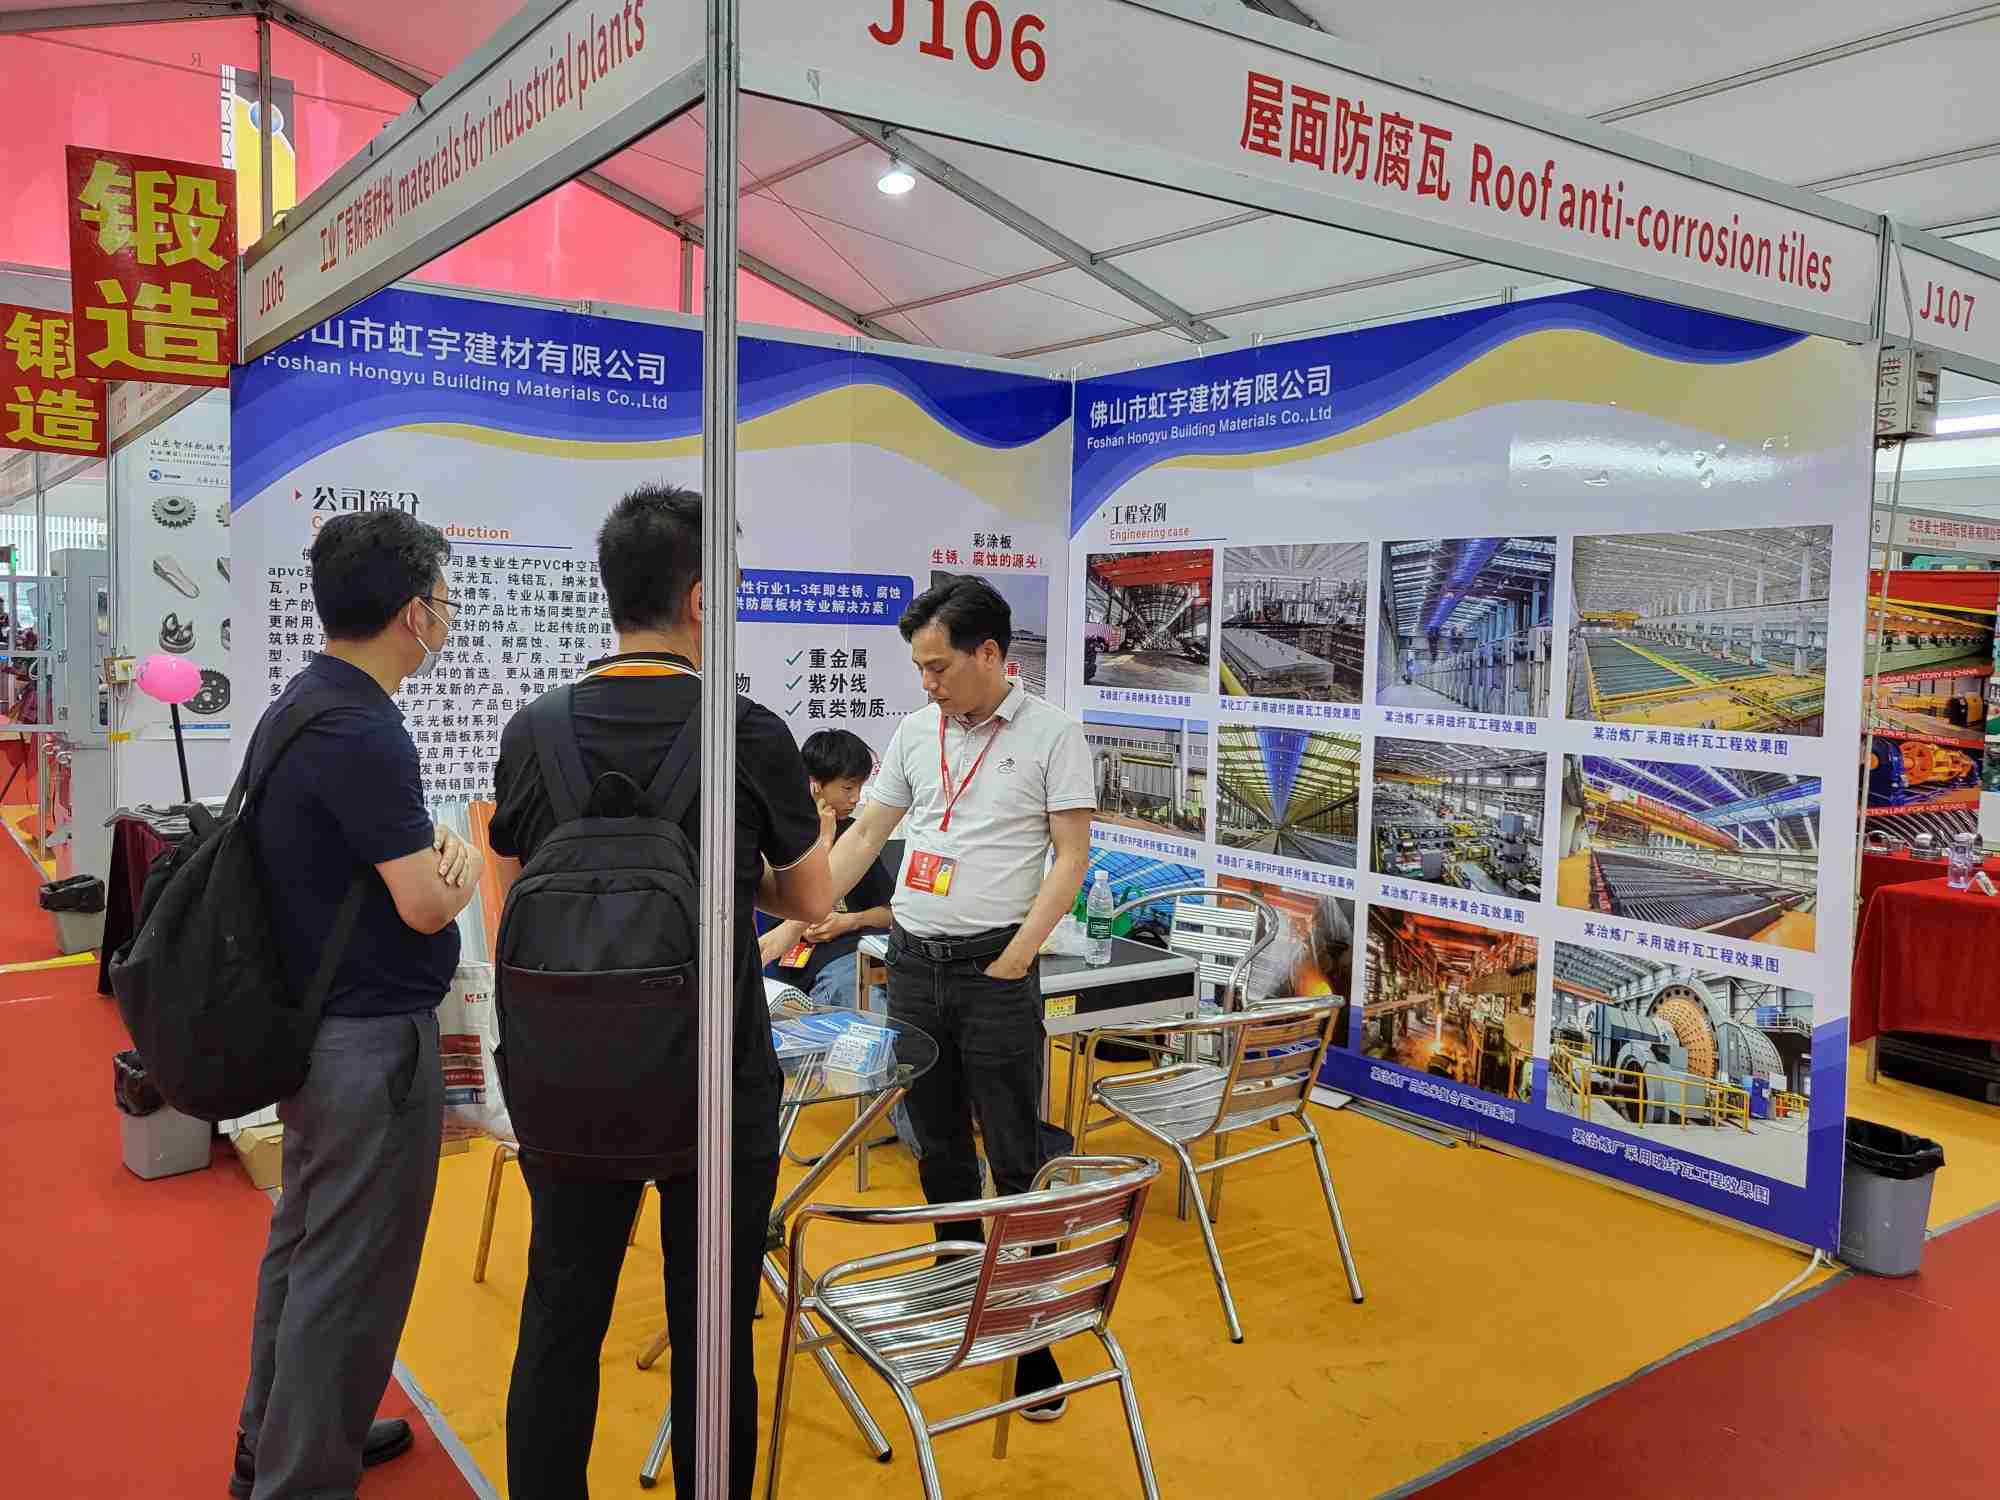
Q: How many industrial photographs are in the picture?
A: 12